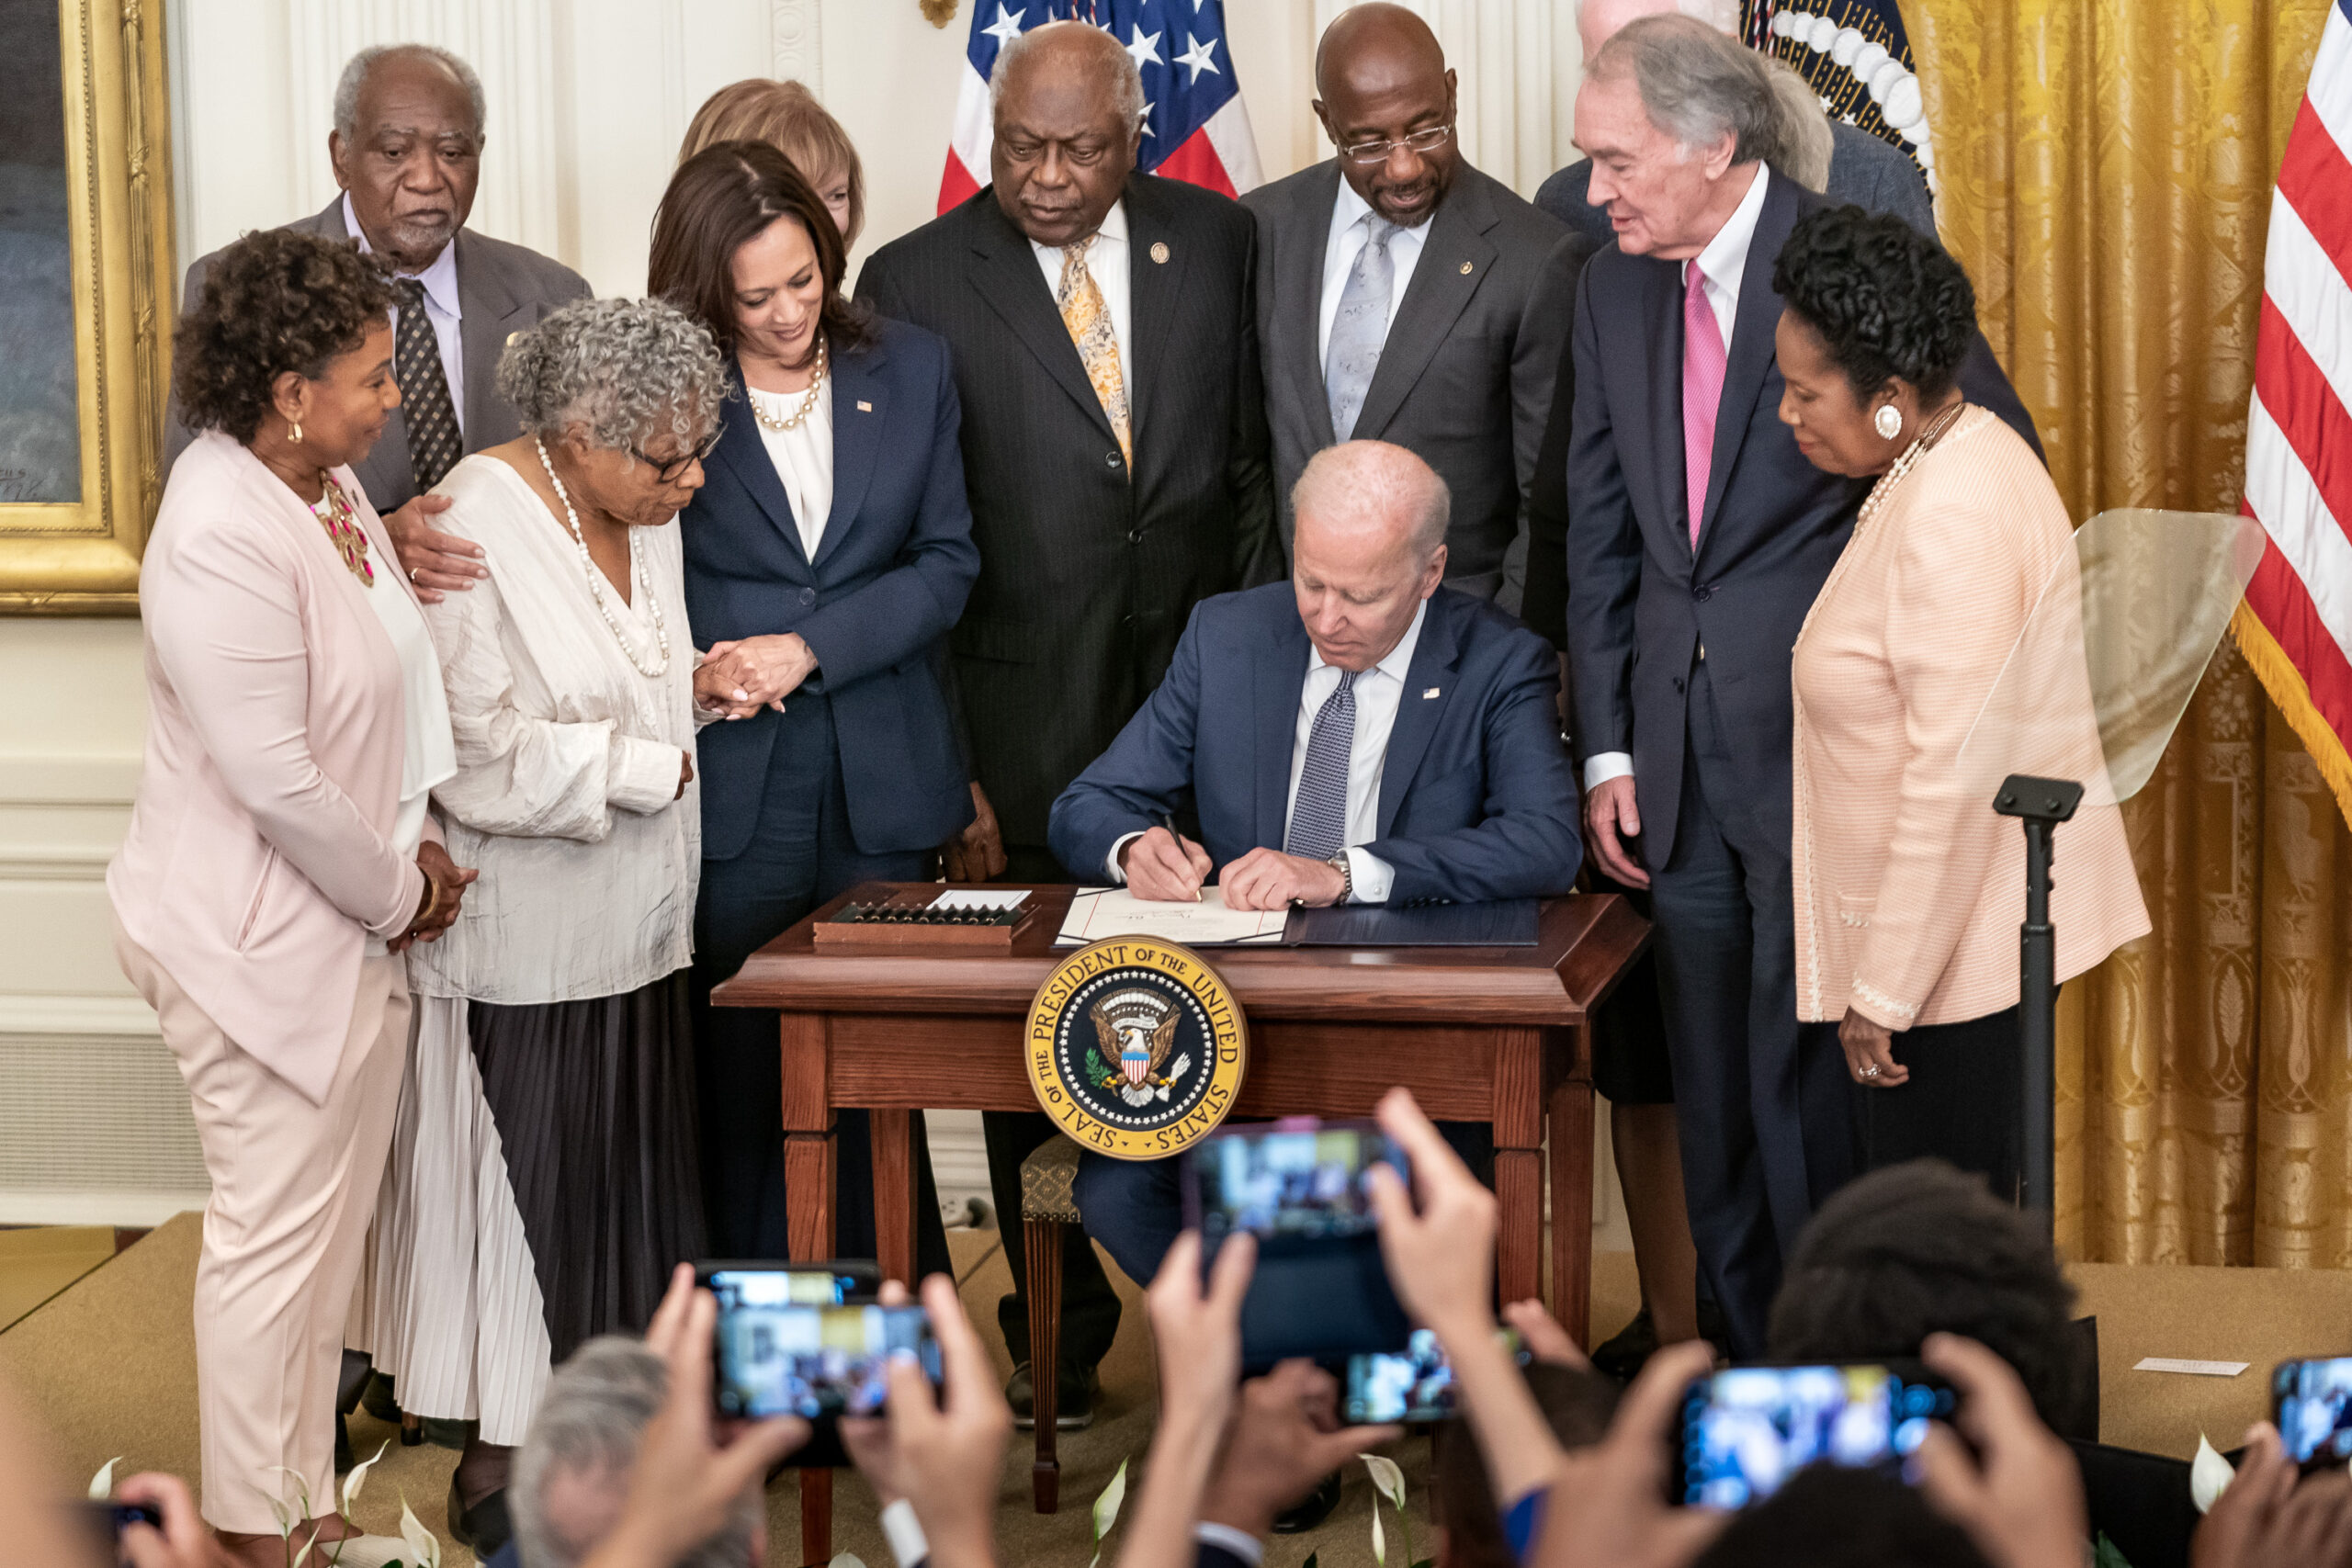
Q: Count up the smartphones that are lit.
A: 6